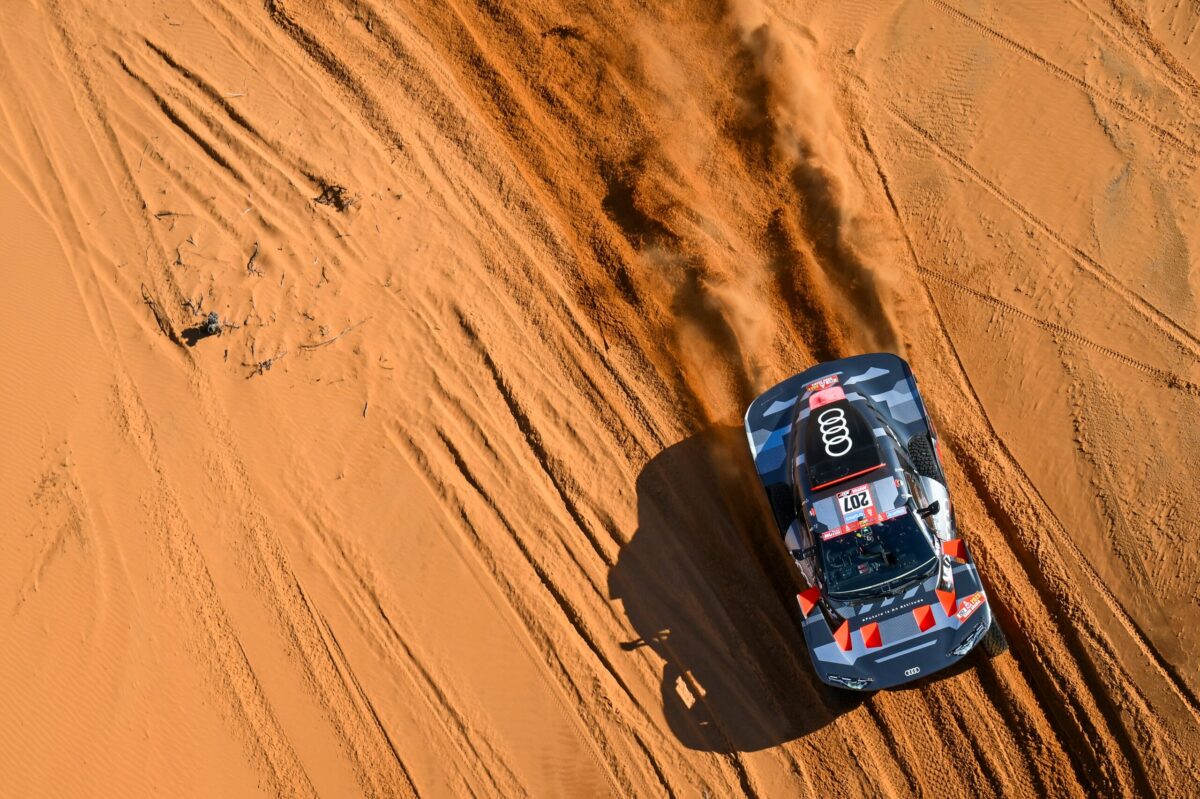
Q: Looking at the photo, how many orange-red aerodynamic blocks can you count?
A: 6